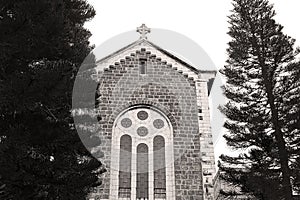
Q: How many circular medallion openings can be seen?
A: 4